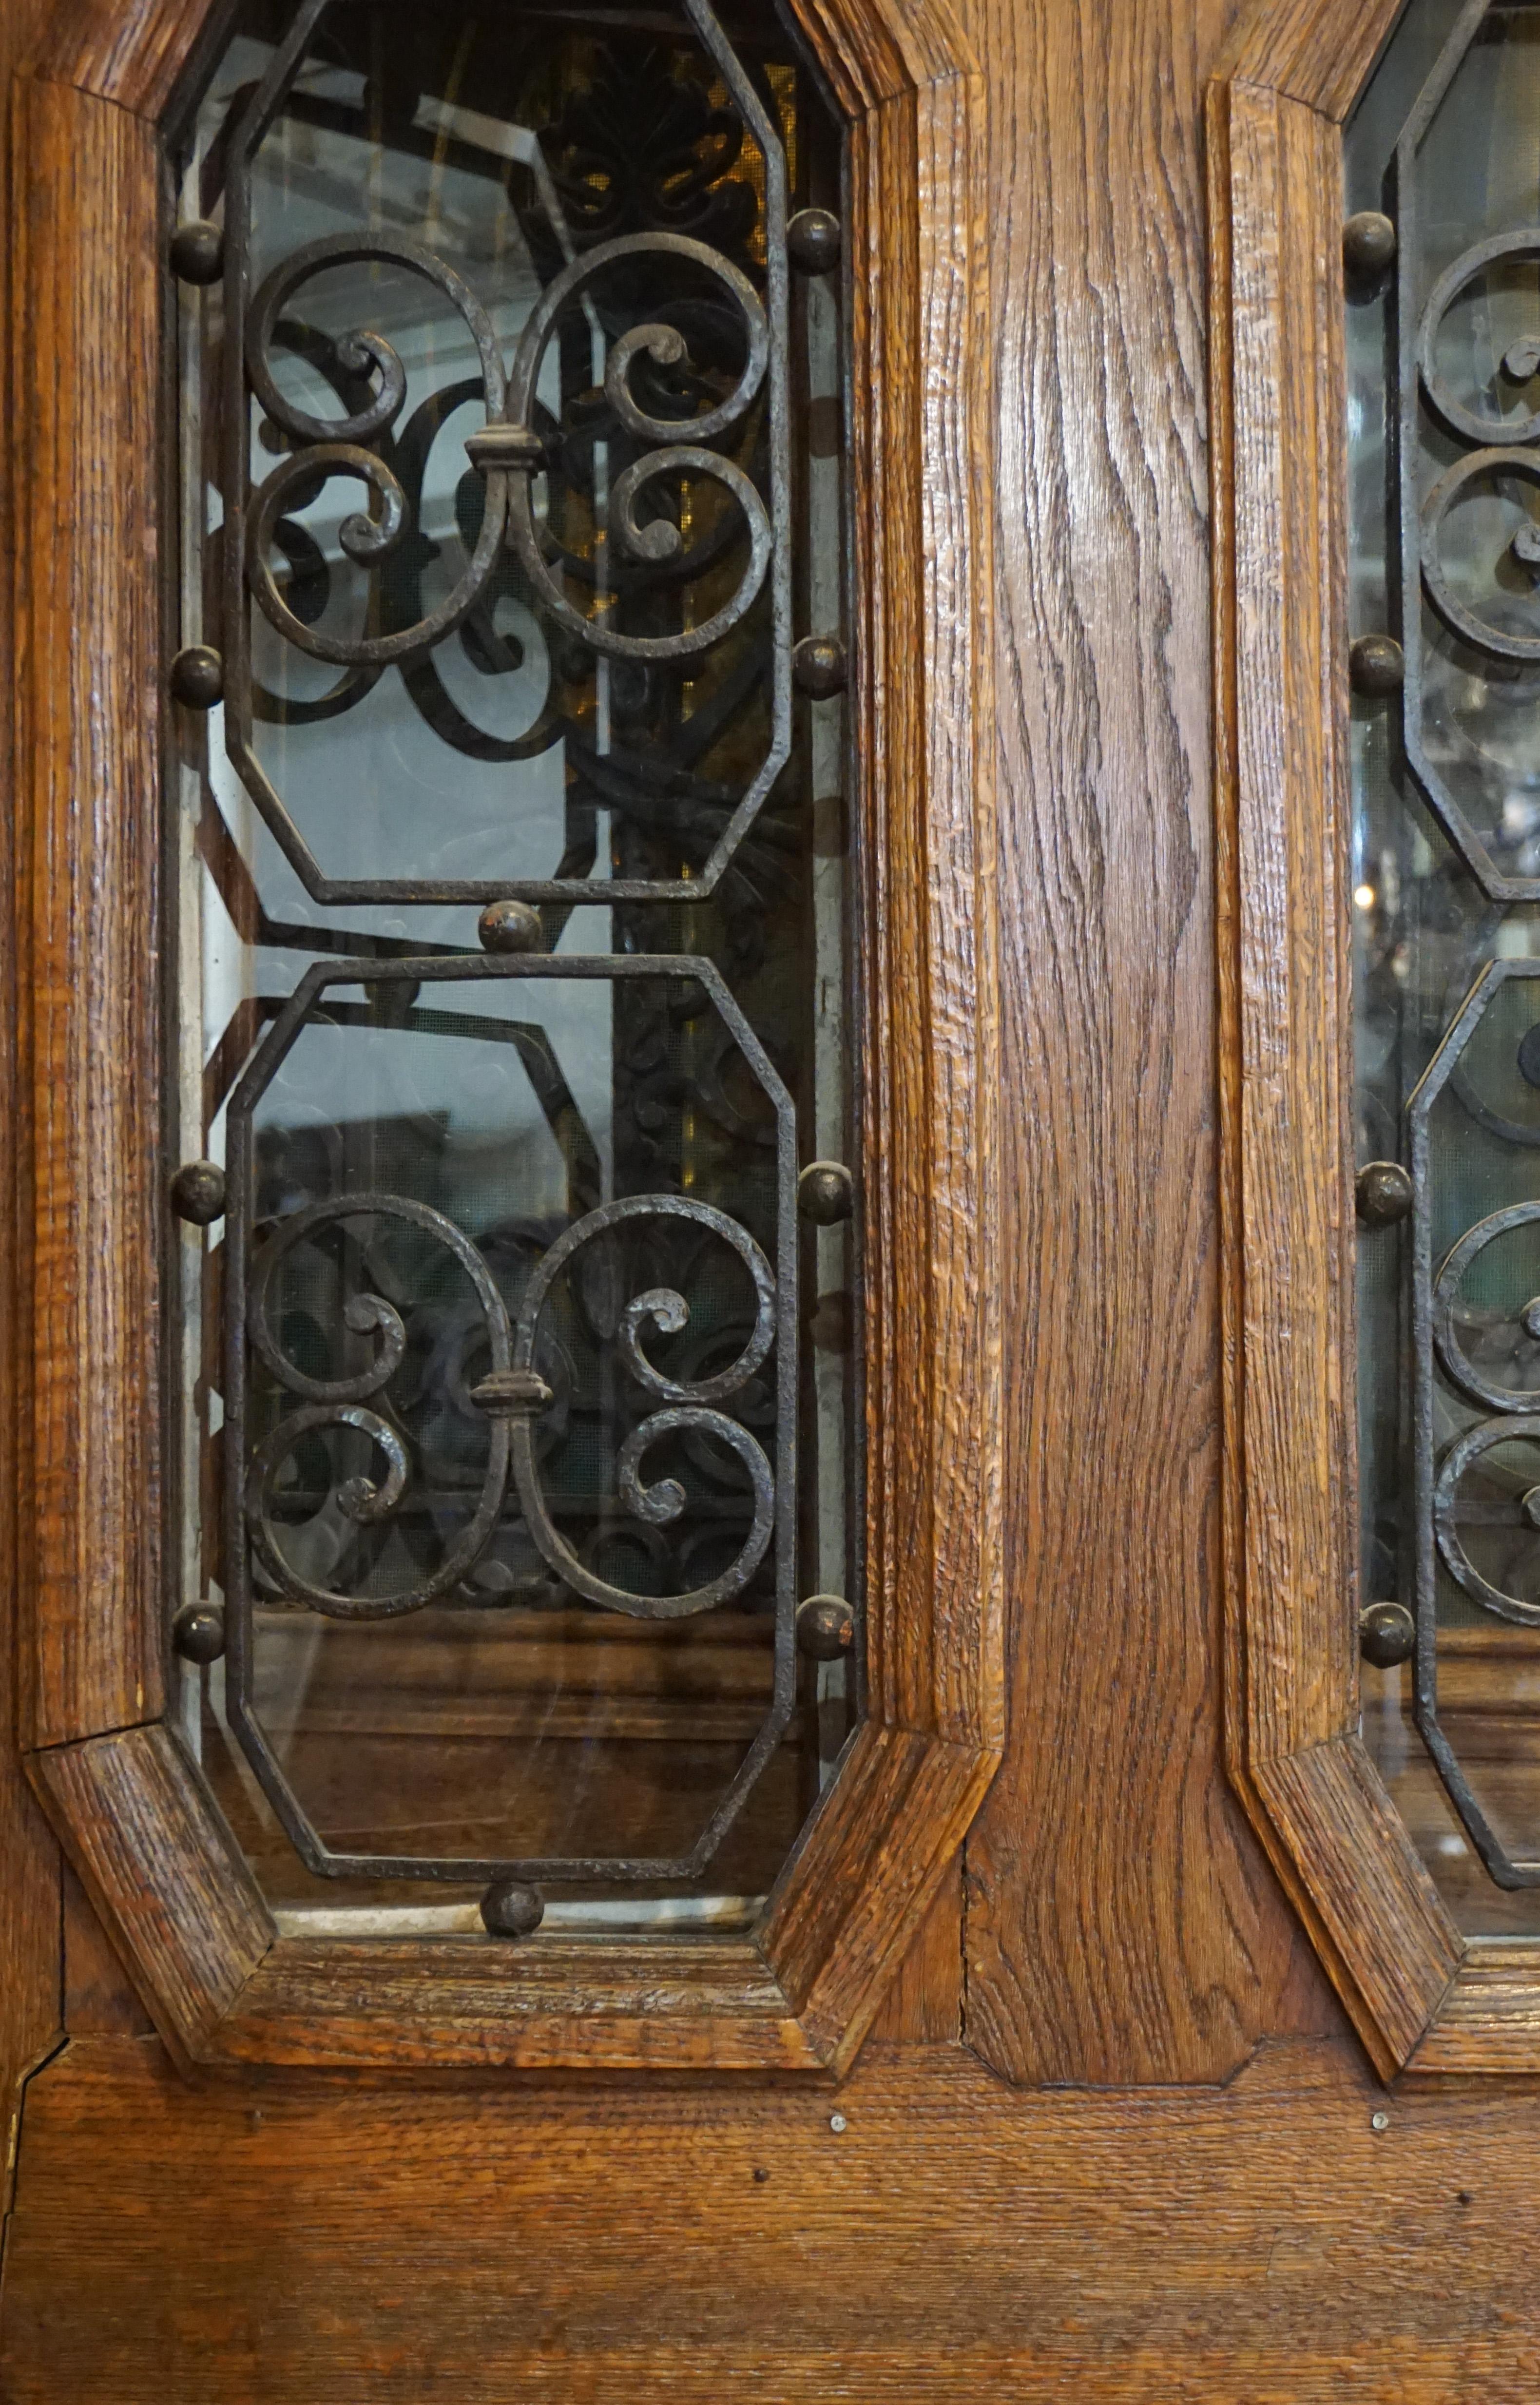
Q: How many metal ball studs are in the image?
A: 14